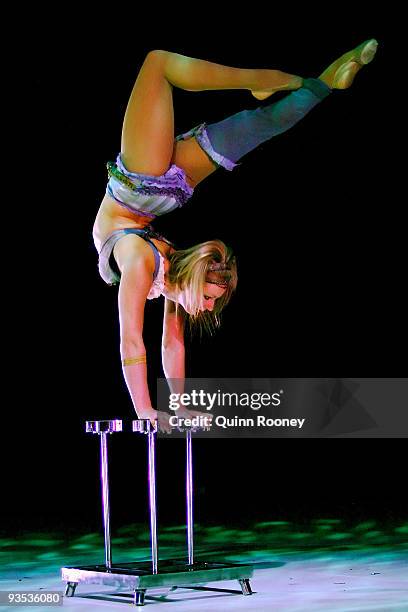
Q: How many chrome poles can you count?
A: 3